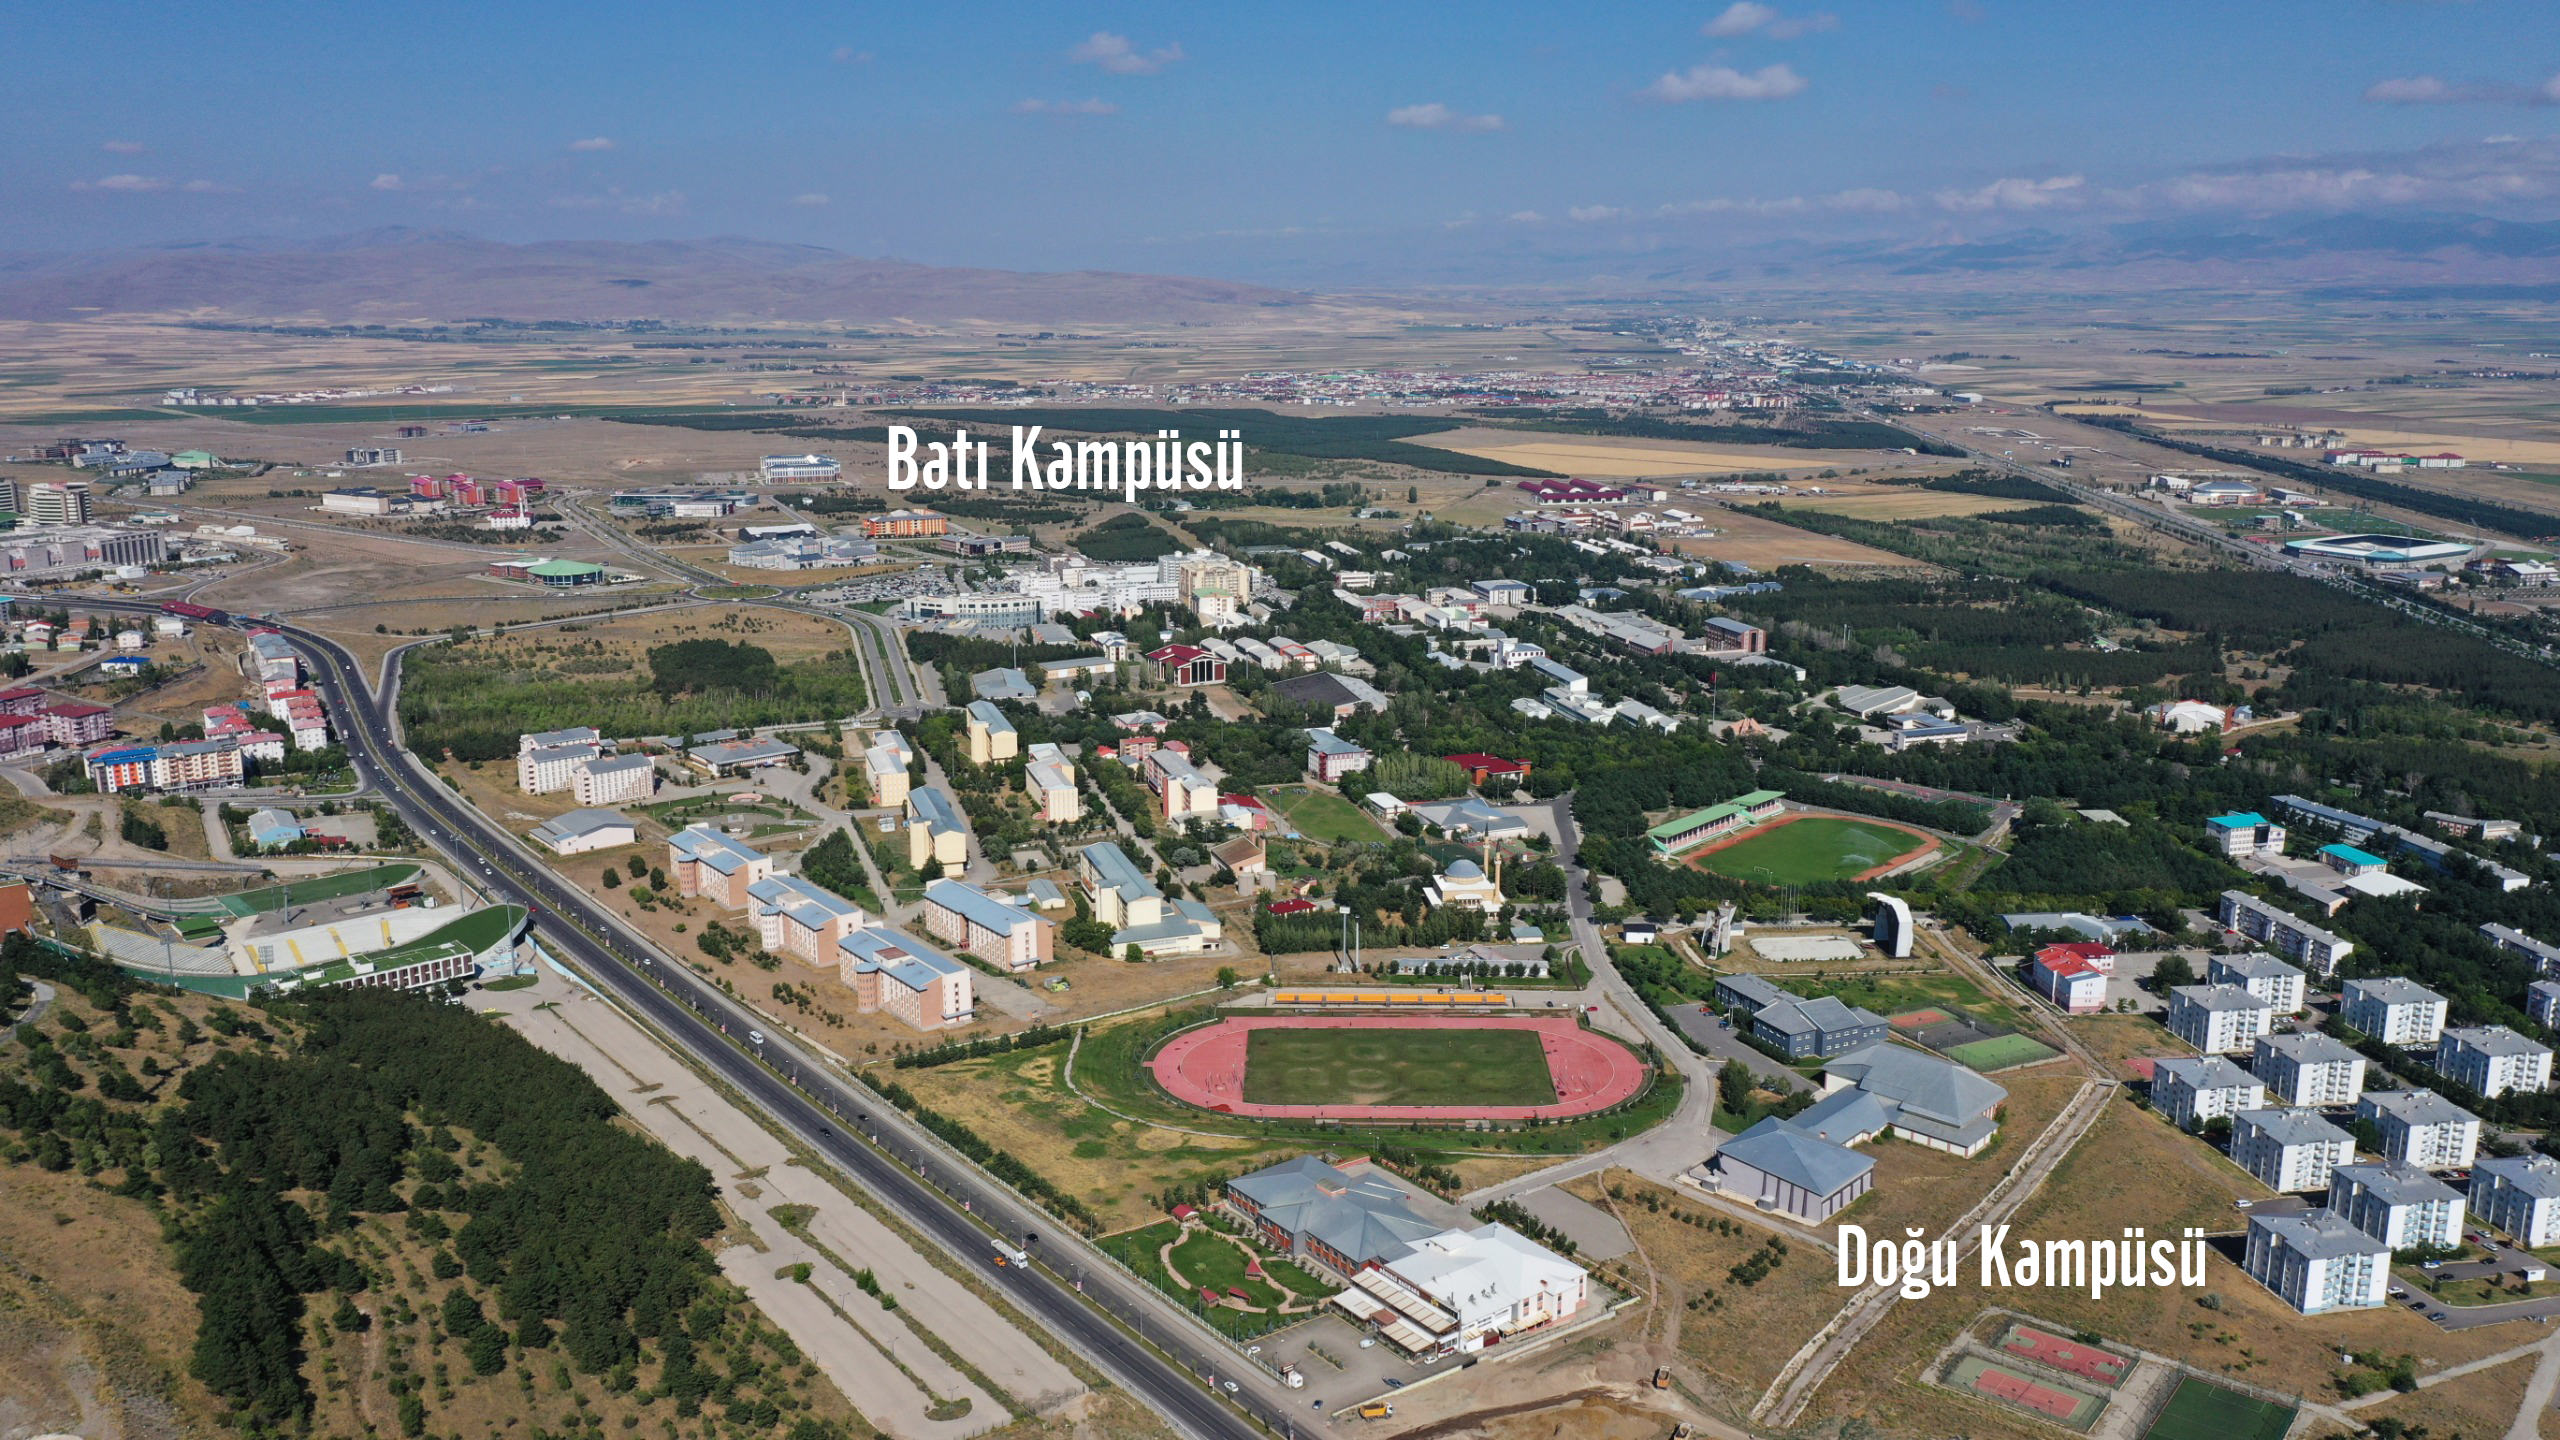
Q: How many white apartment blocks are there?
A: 11